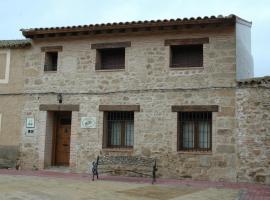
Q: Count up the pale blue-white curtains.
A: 4